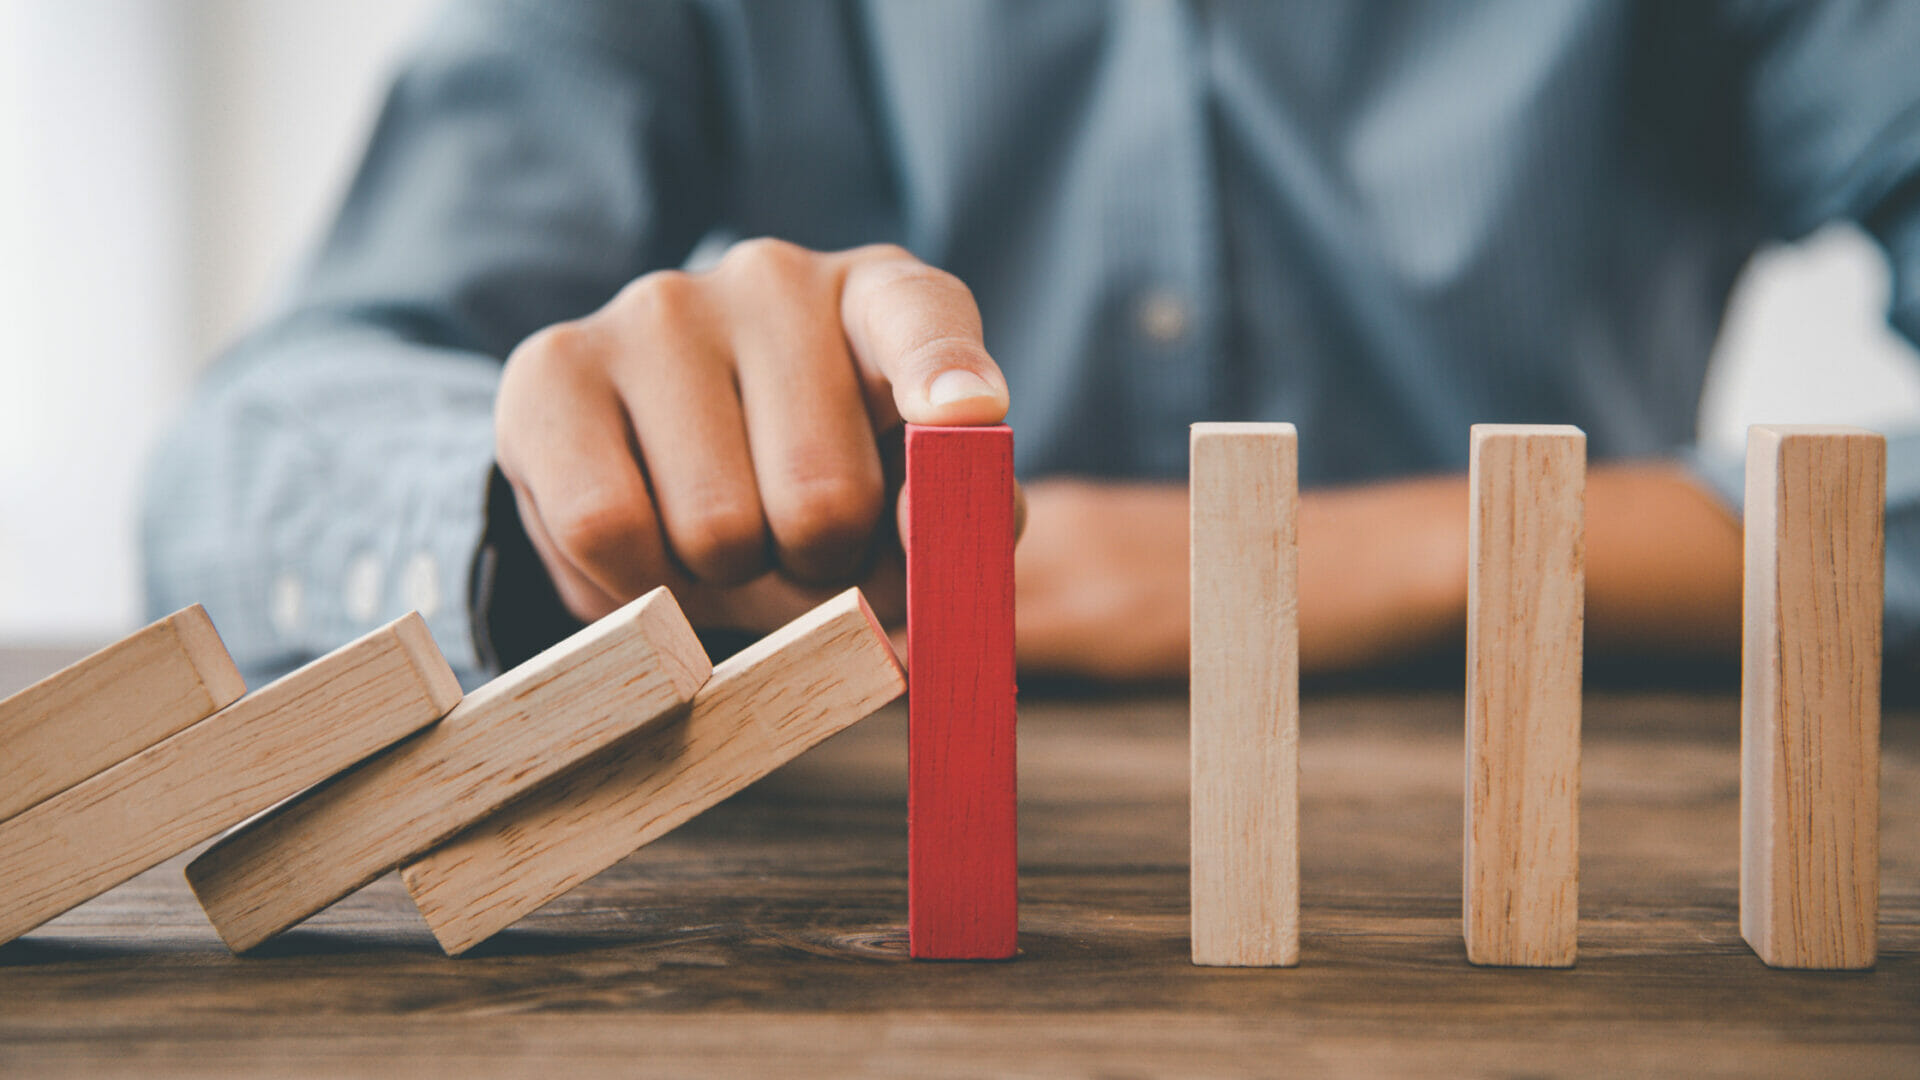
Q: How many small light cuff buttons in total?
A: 3